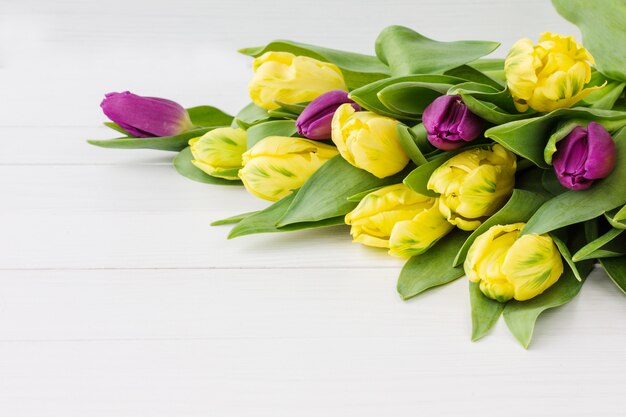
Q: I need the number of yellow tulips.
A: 8